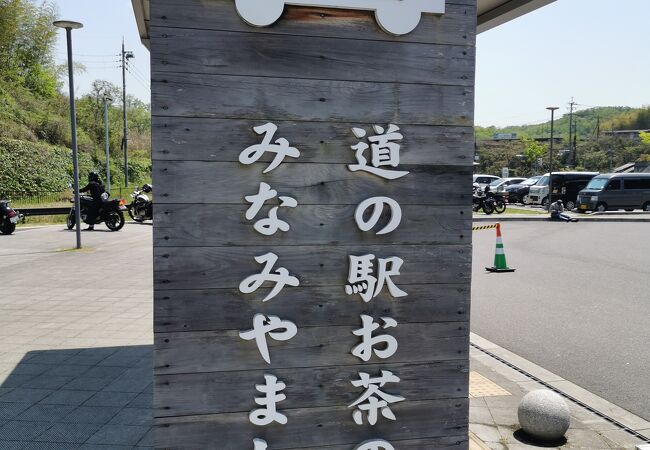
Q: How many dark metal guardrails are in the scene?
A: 1